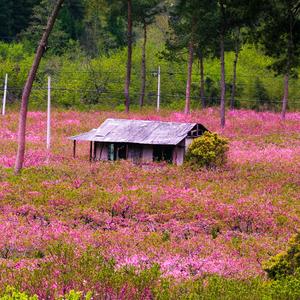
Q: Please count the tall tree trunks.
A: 8